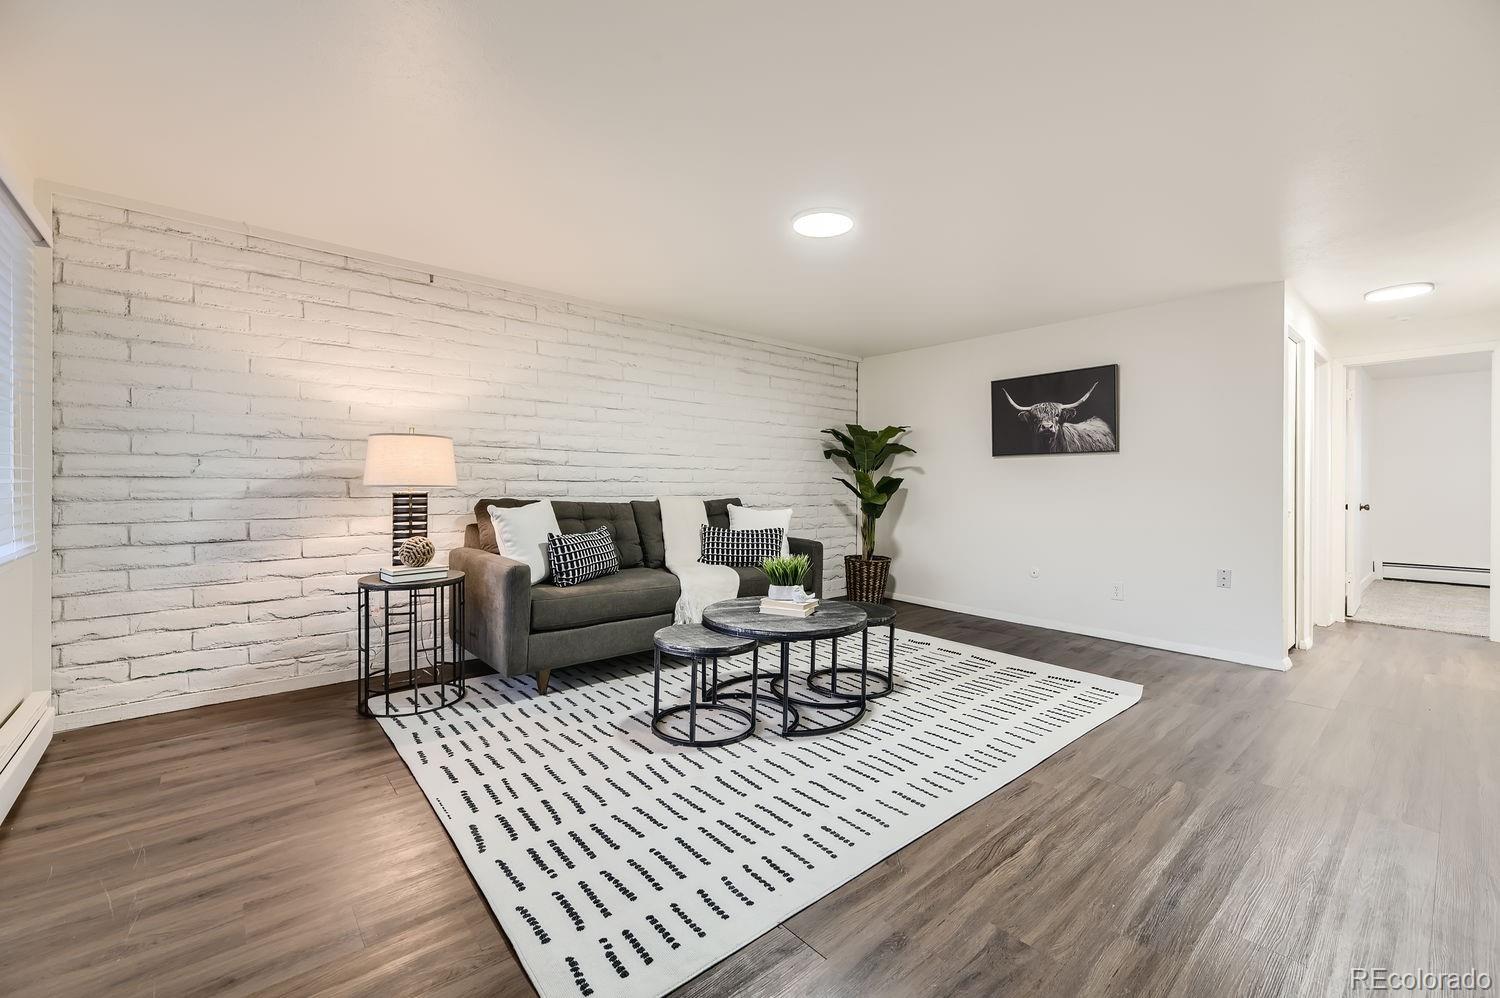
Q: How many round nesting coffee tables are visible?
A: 3